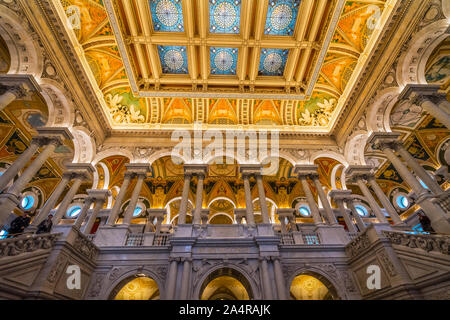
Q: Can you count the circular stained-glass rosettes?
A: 6